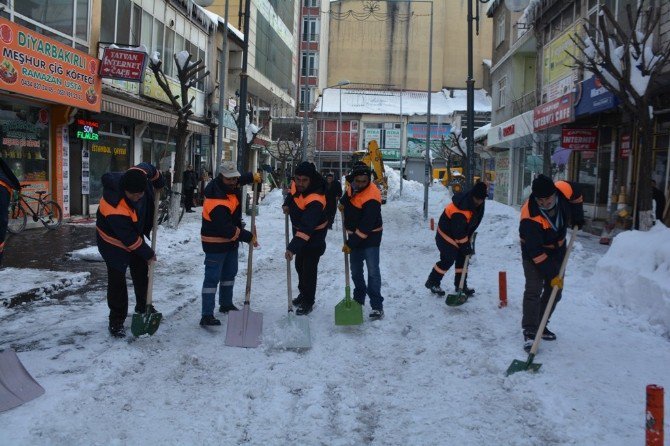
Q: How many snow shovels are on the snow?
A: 7